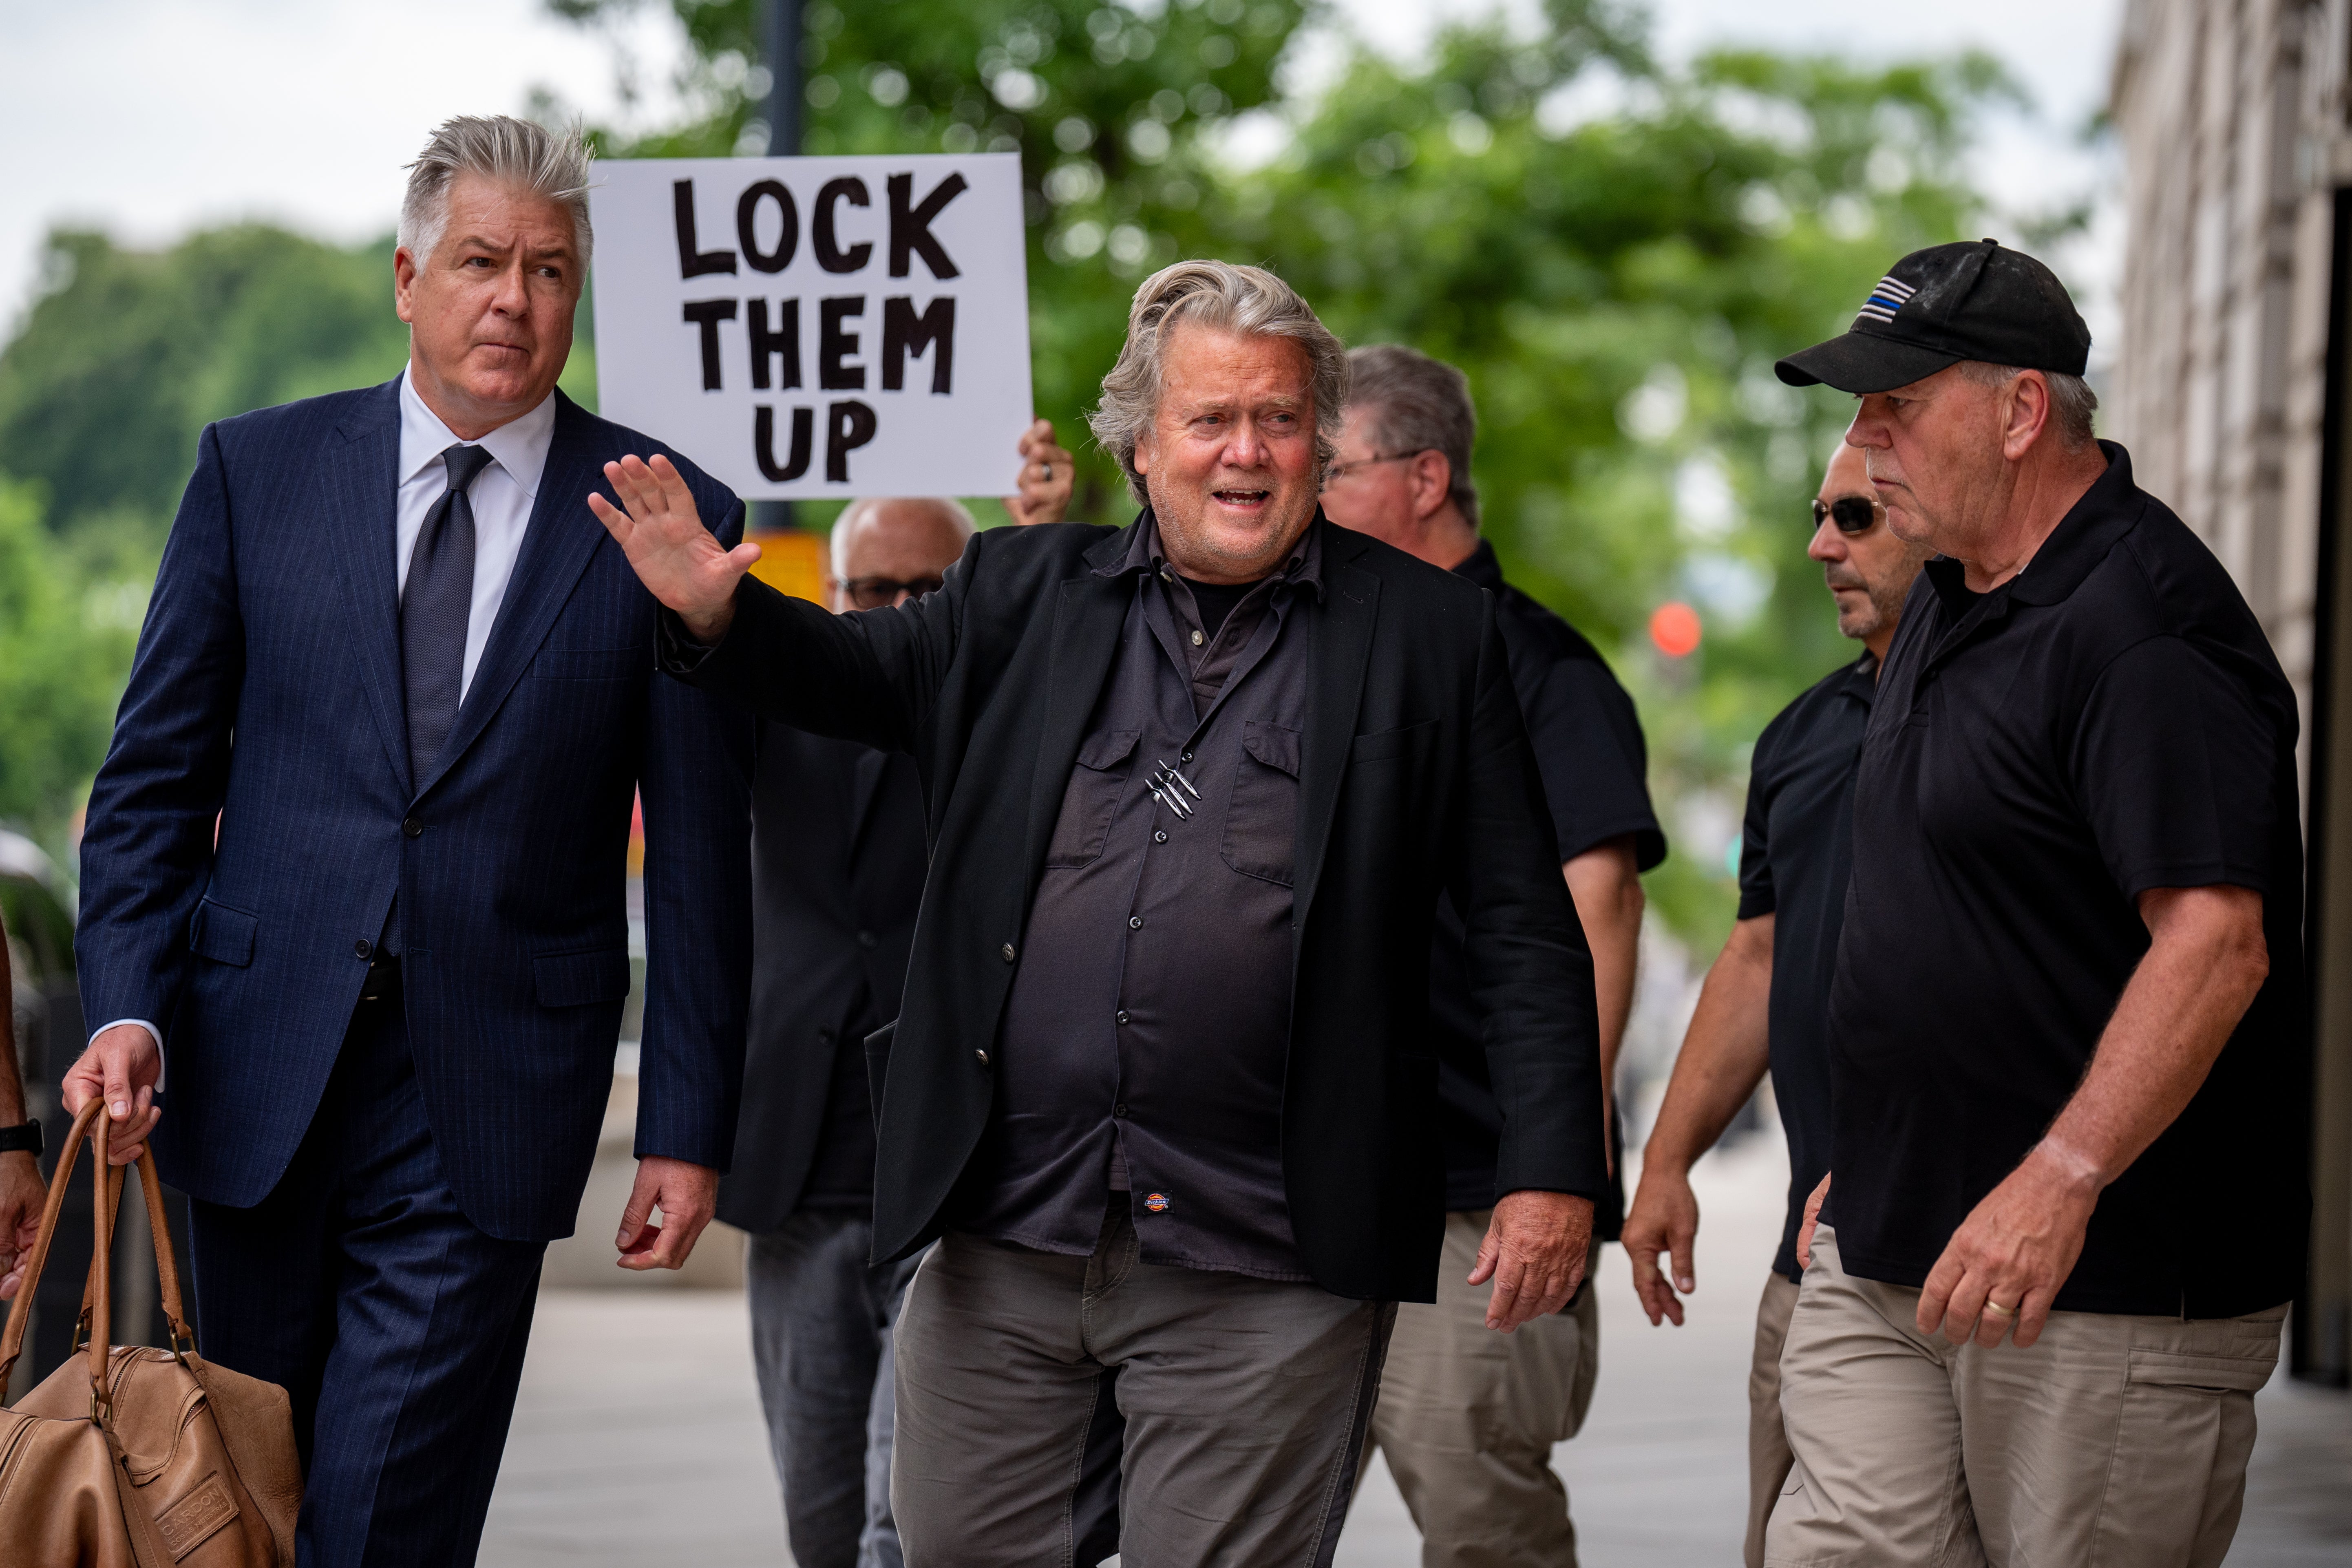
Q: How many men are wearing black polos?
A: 3